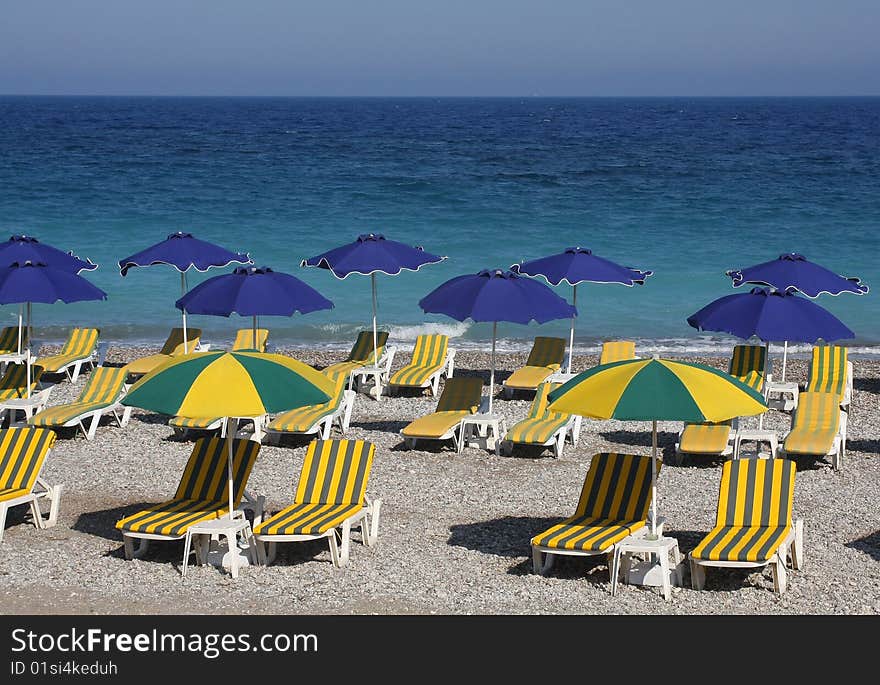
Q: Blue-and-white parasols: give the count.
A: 5